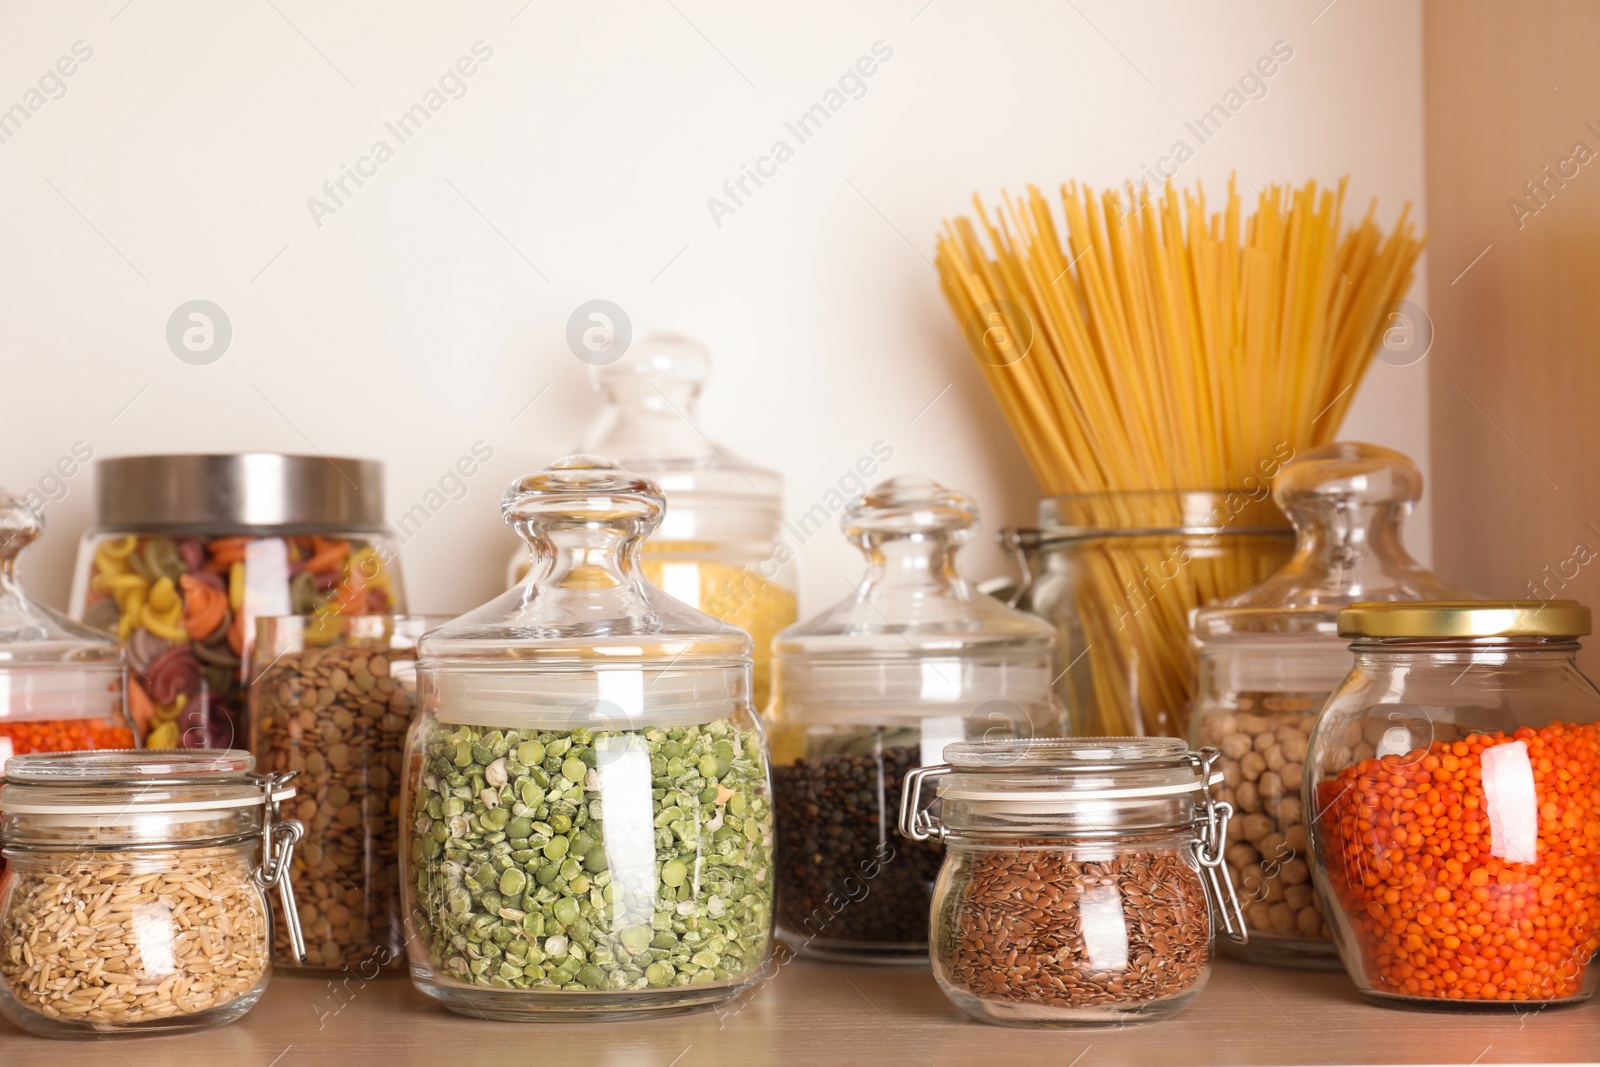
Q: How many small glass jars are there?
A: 2